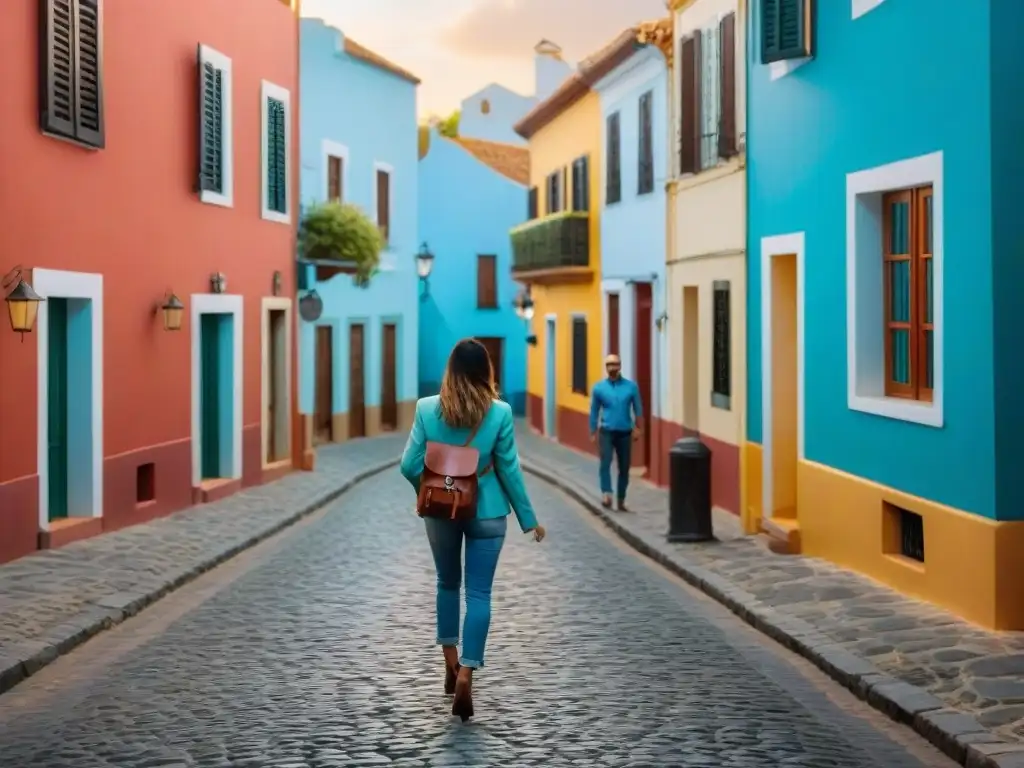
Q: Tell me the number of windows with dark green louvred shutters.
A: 3